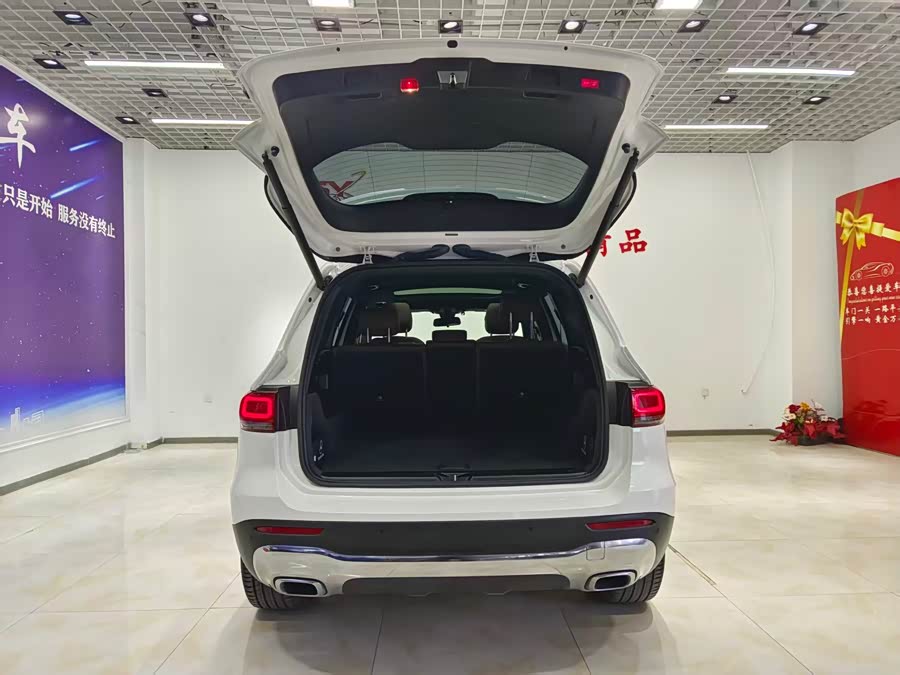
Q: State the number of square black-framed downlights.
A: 12